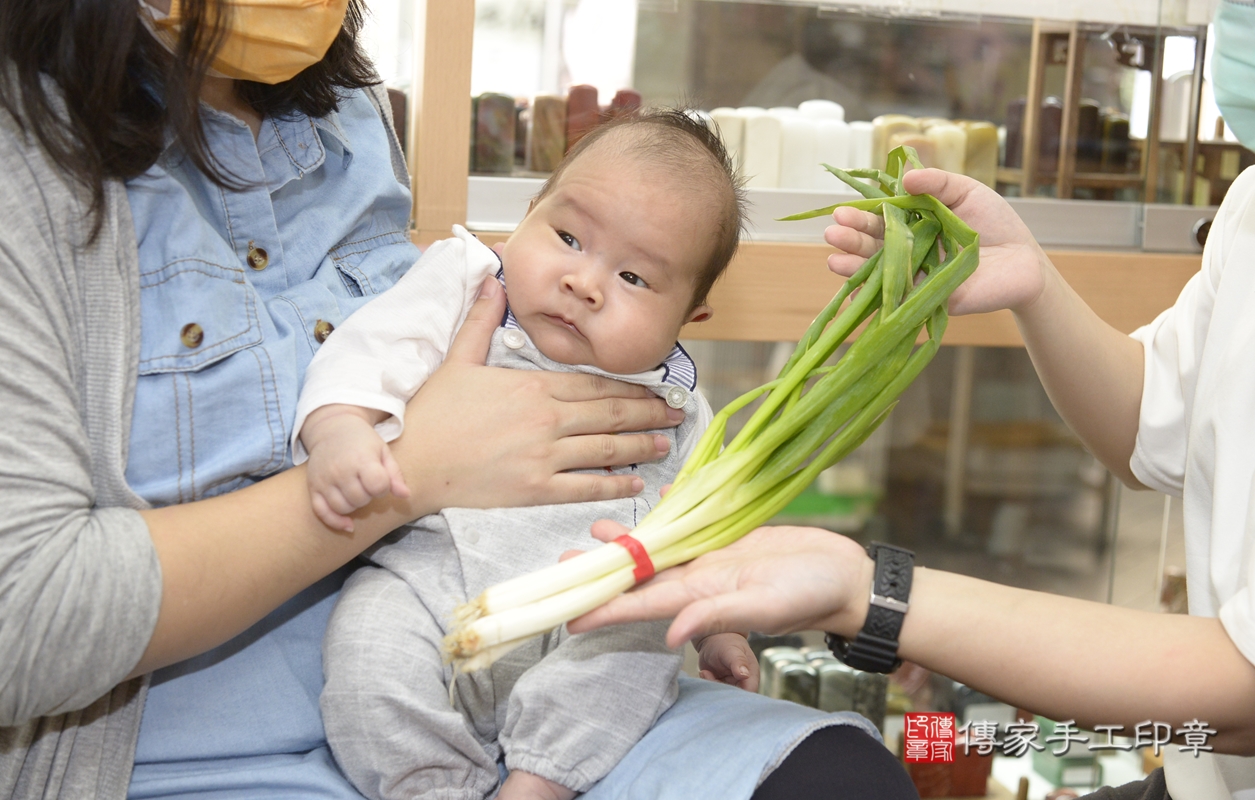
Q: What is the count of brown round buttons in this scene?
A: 3